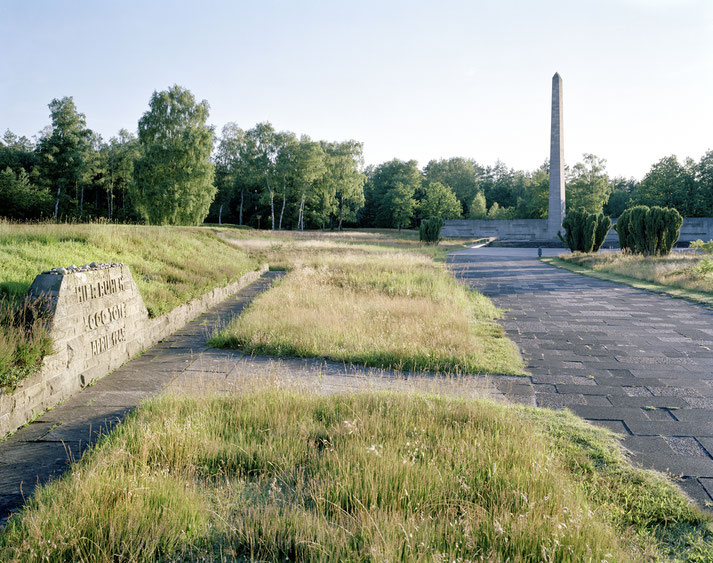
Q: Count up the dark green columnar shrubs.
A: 3